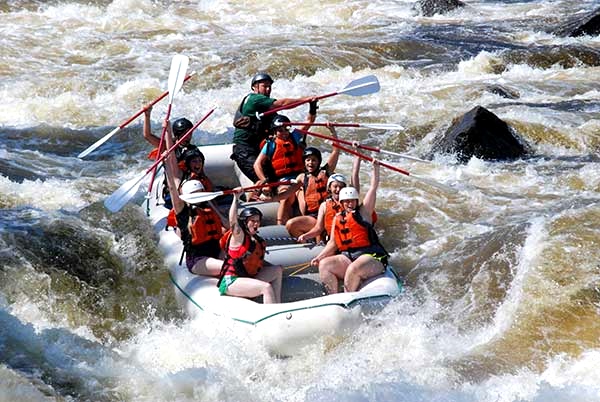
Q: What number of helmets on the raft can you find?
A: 9